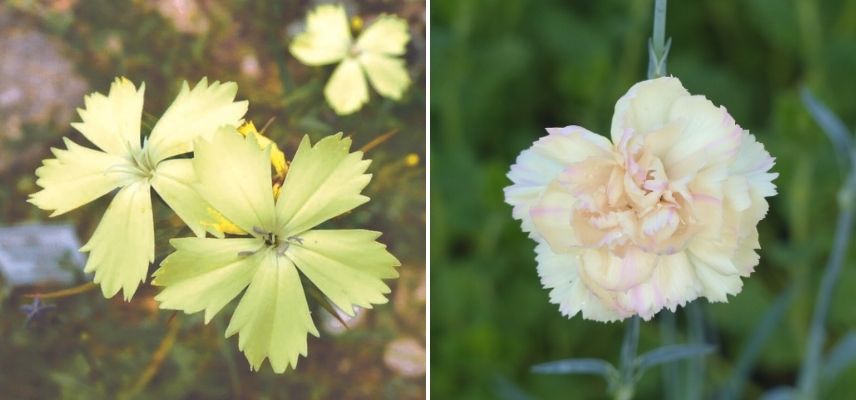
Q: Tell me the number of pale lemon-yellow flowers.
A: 3